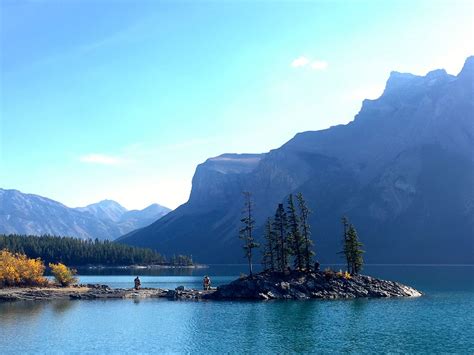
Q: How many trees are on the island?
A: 7